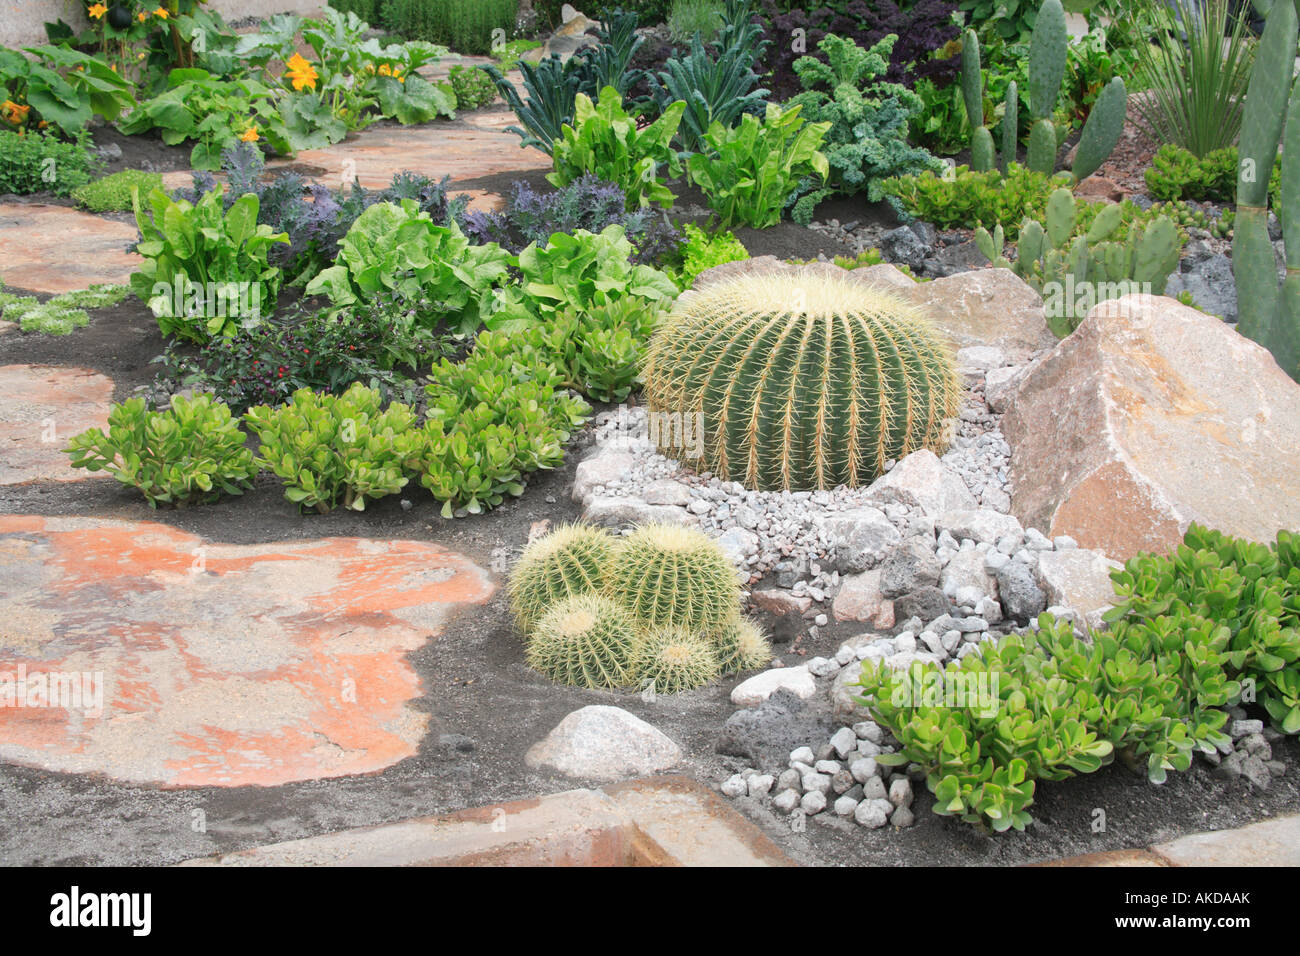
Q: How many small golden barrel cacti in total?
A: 5